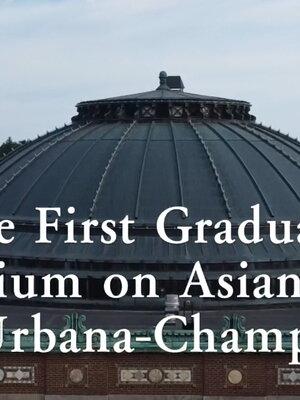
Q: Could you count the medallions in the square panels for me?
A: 2